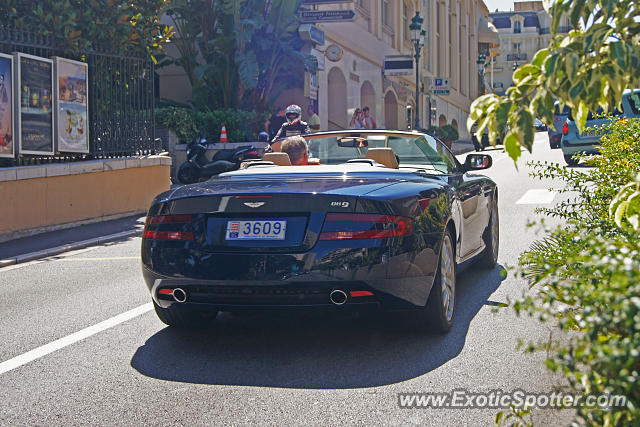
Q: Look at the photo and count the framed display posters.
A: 3